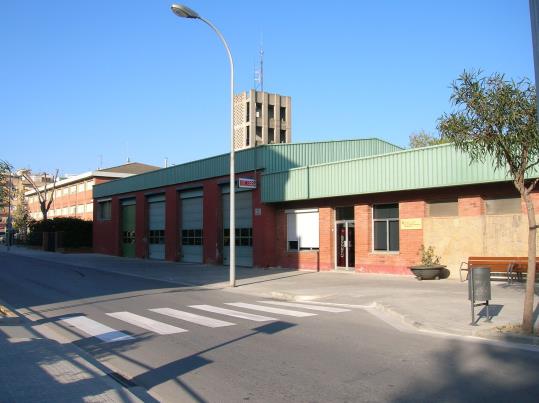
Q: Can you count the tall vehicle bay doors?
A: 4